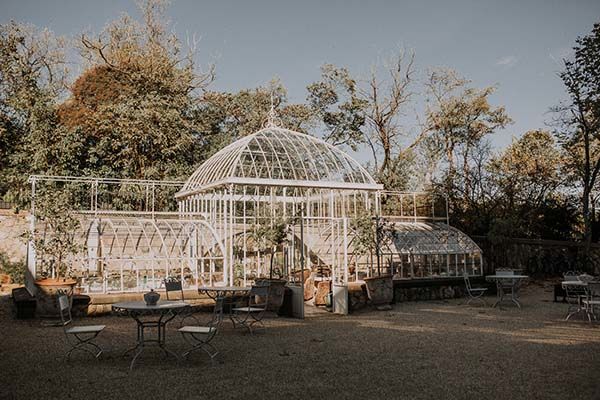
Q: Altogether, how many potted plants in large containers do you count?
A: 3